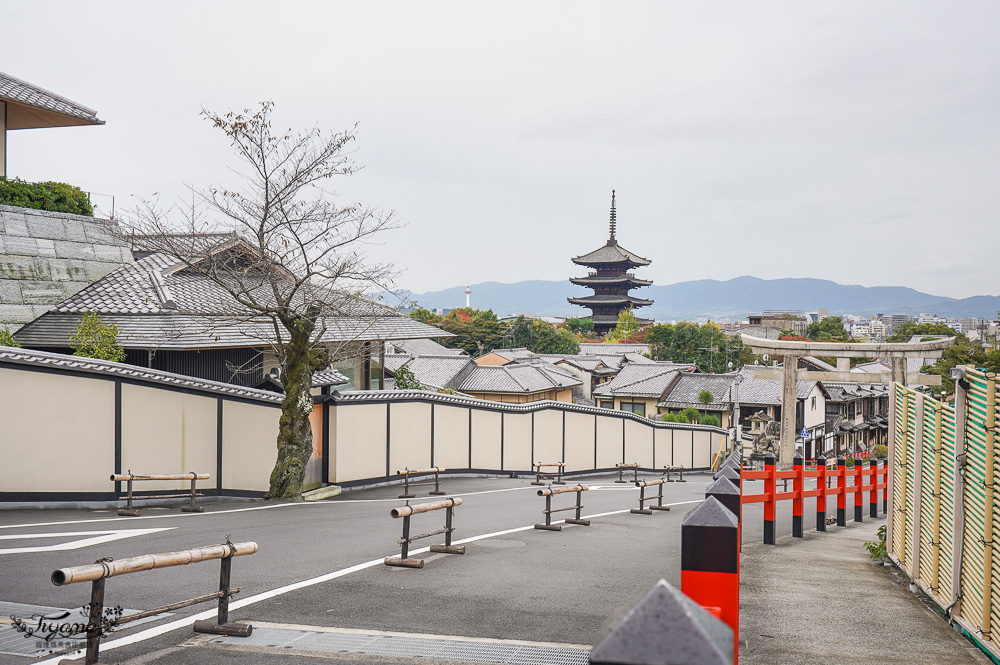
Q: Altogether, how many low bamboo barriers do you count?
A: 9